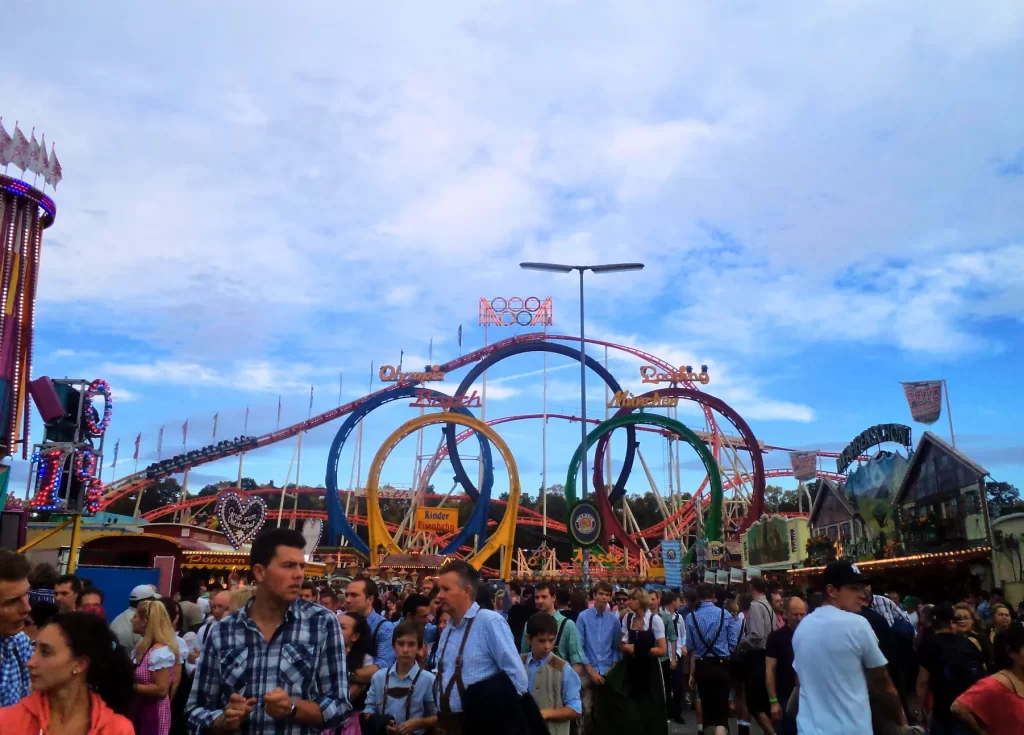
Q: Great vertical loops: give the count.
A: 5